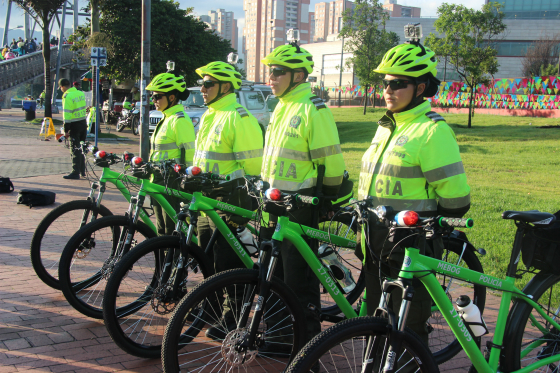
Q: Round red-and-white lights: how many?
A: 5